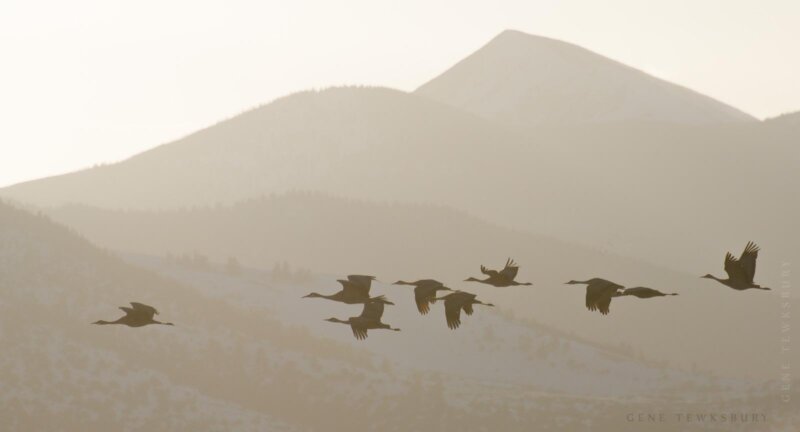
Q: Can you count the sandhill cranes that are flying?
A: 9